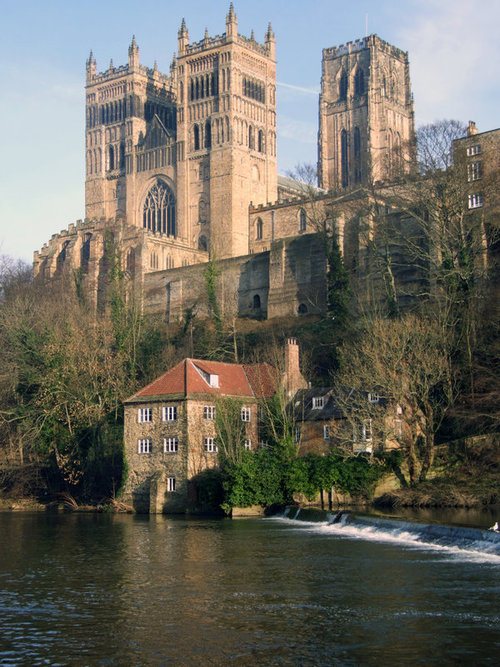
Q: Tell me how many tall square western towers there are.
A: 2